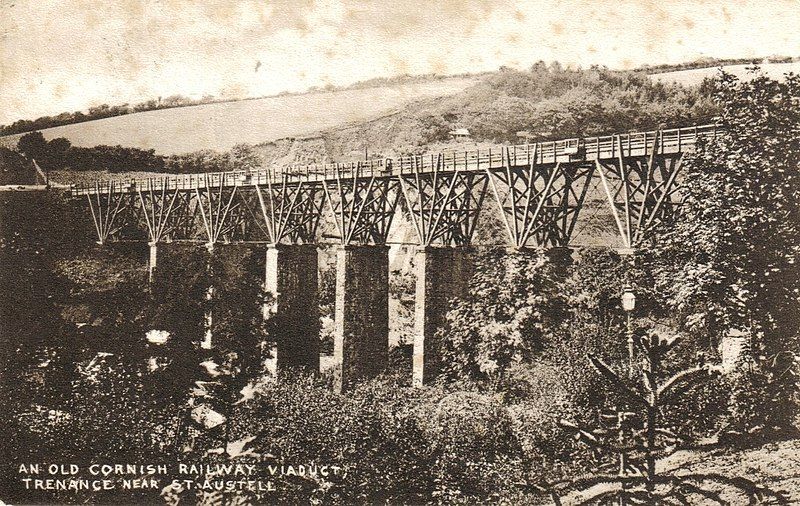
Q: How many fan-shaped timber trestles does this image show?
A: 8